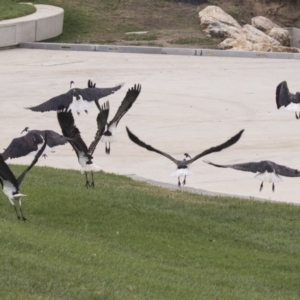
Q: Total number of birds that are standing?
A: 0